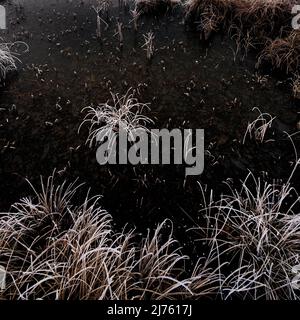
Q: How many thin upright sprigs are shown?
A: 4